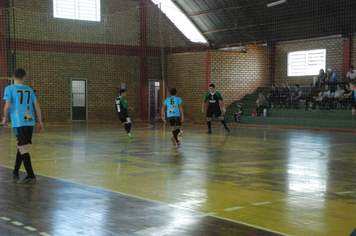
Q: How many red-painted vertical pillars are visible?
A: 5